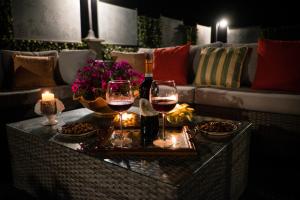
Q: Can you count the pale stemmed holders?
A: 1